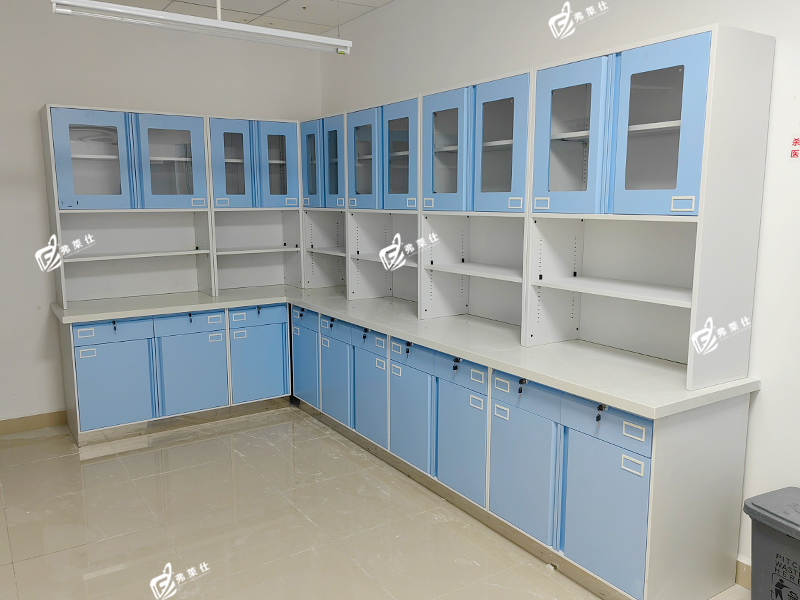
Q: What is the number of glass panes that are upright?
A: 12